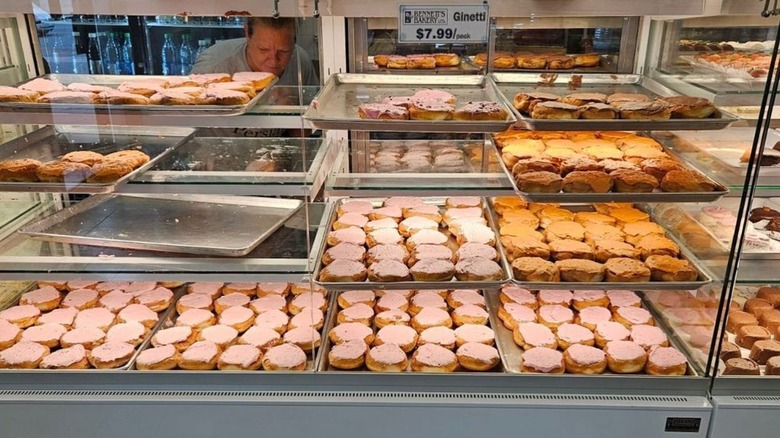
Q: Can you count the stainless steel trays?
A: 12